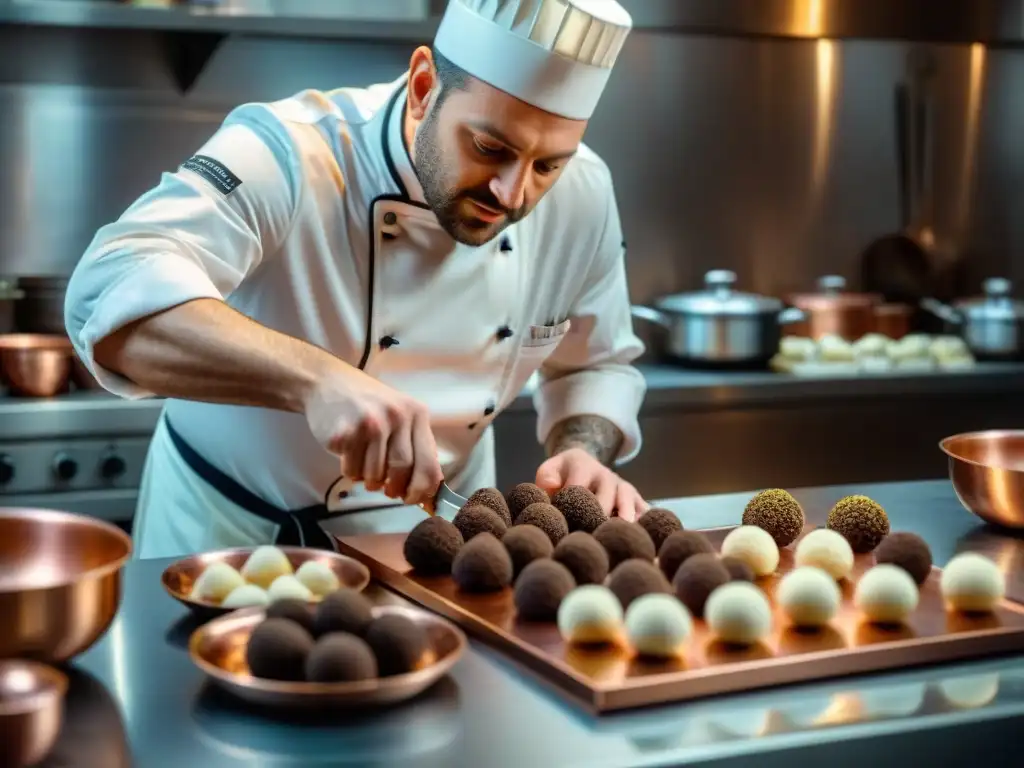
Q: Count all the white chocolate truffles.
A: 13